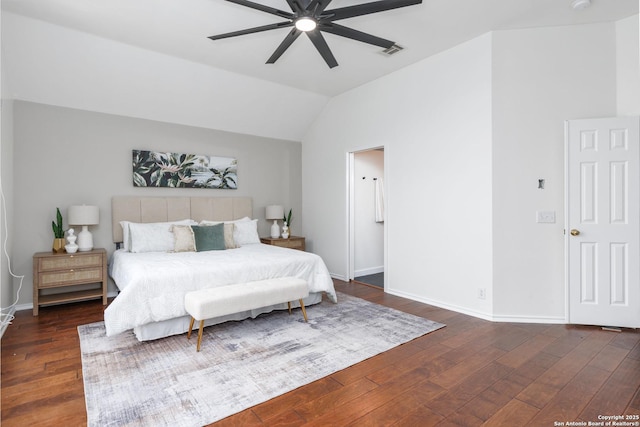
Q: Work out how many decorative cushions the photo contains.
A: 3